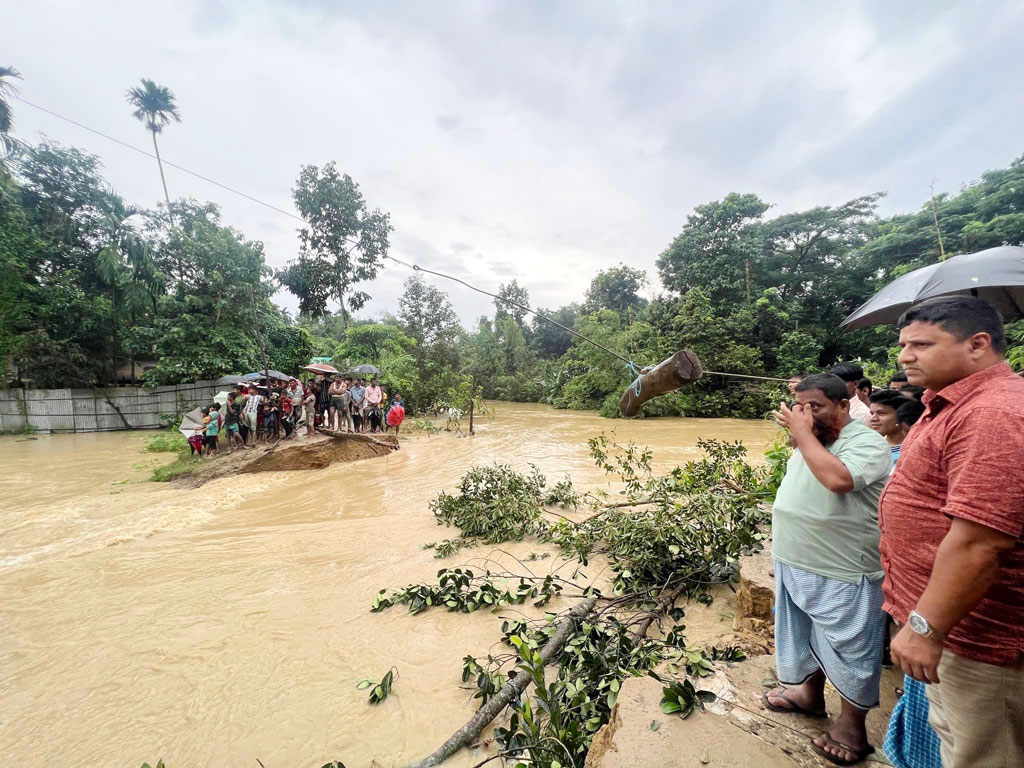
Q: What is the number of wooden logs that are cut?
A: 1